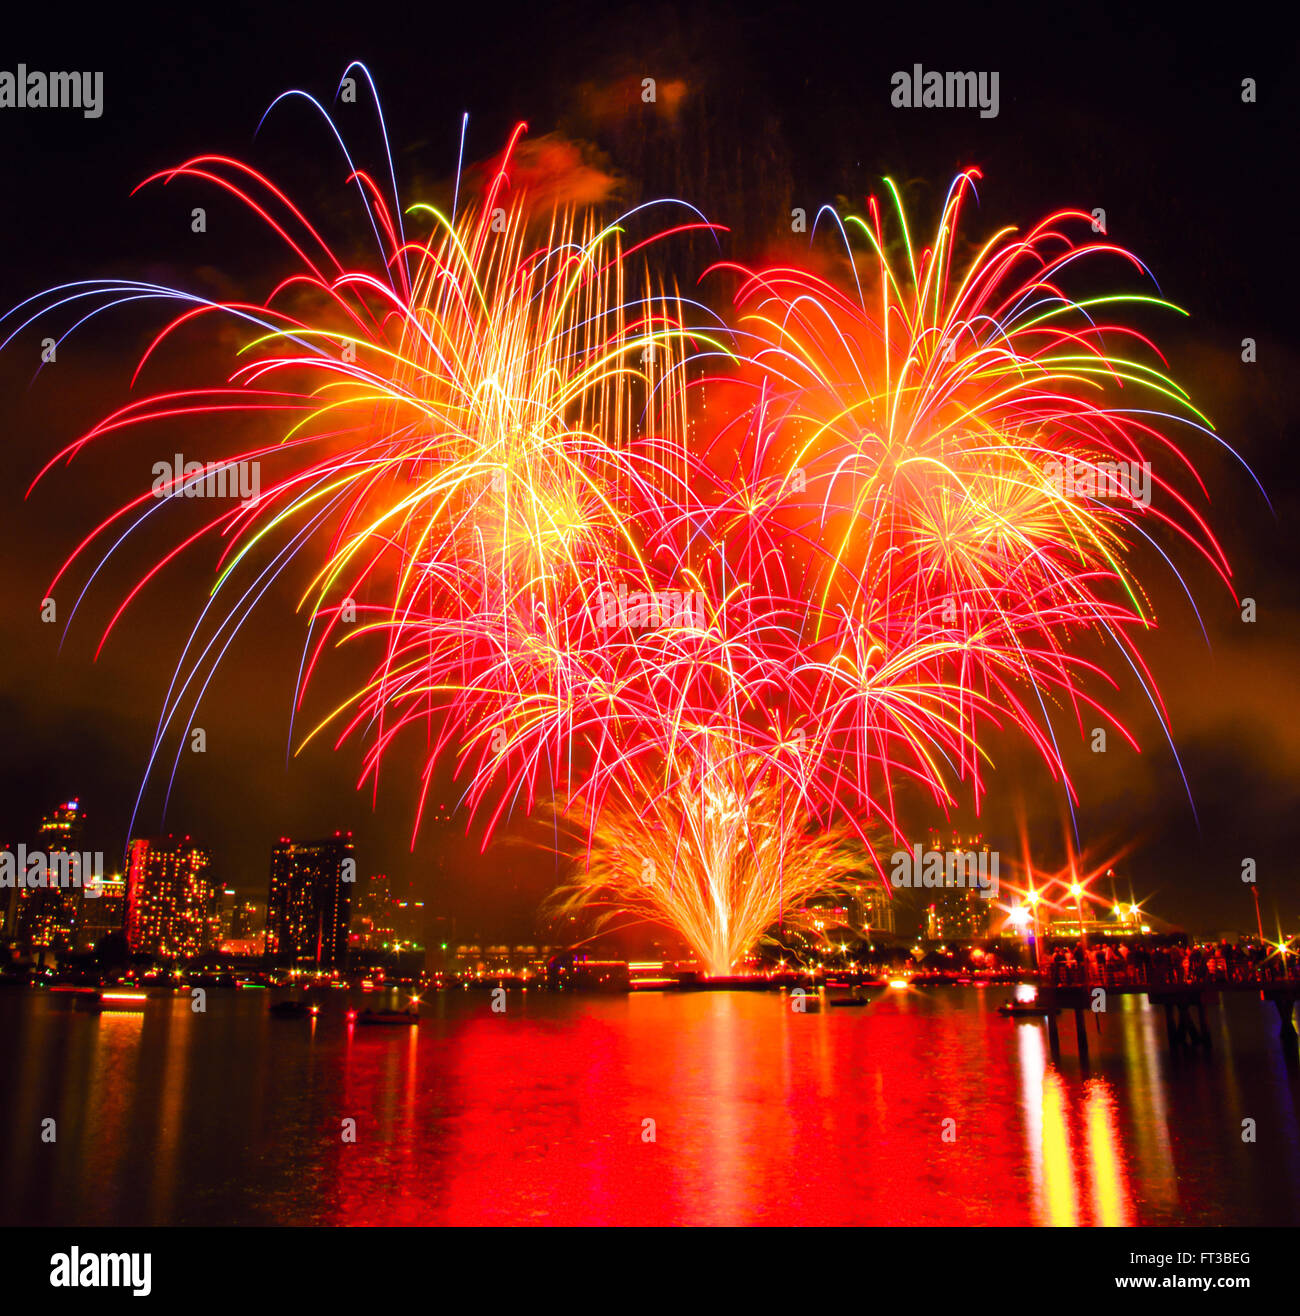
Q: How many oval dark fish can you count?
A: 0